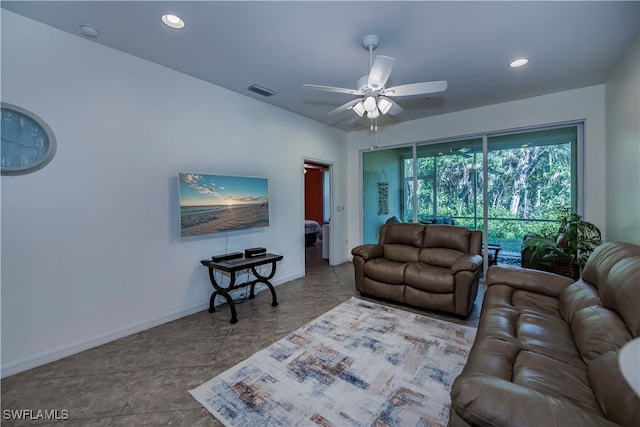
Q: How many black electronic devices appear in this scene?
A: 2